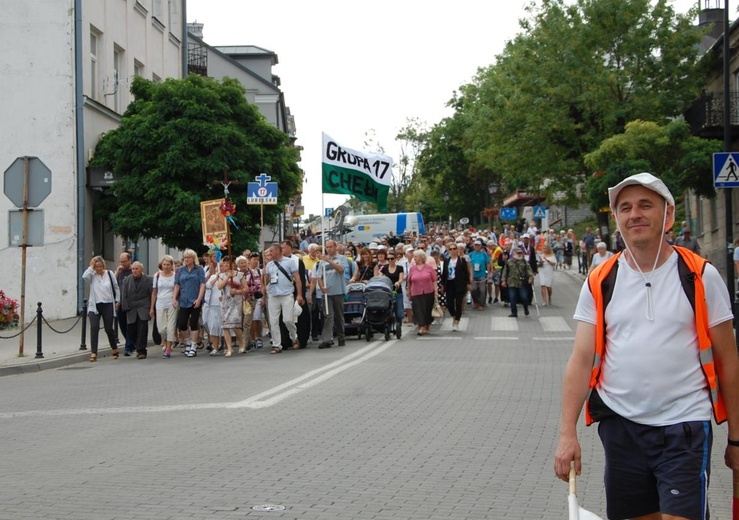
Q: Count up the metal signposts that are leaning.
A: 1